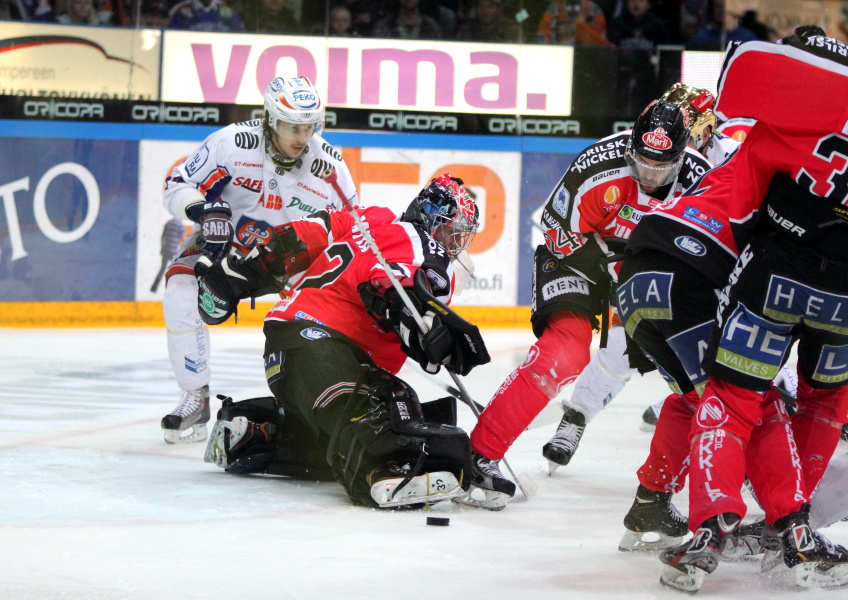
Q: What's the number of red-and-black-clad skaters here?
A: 4